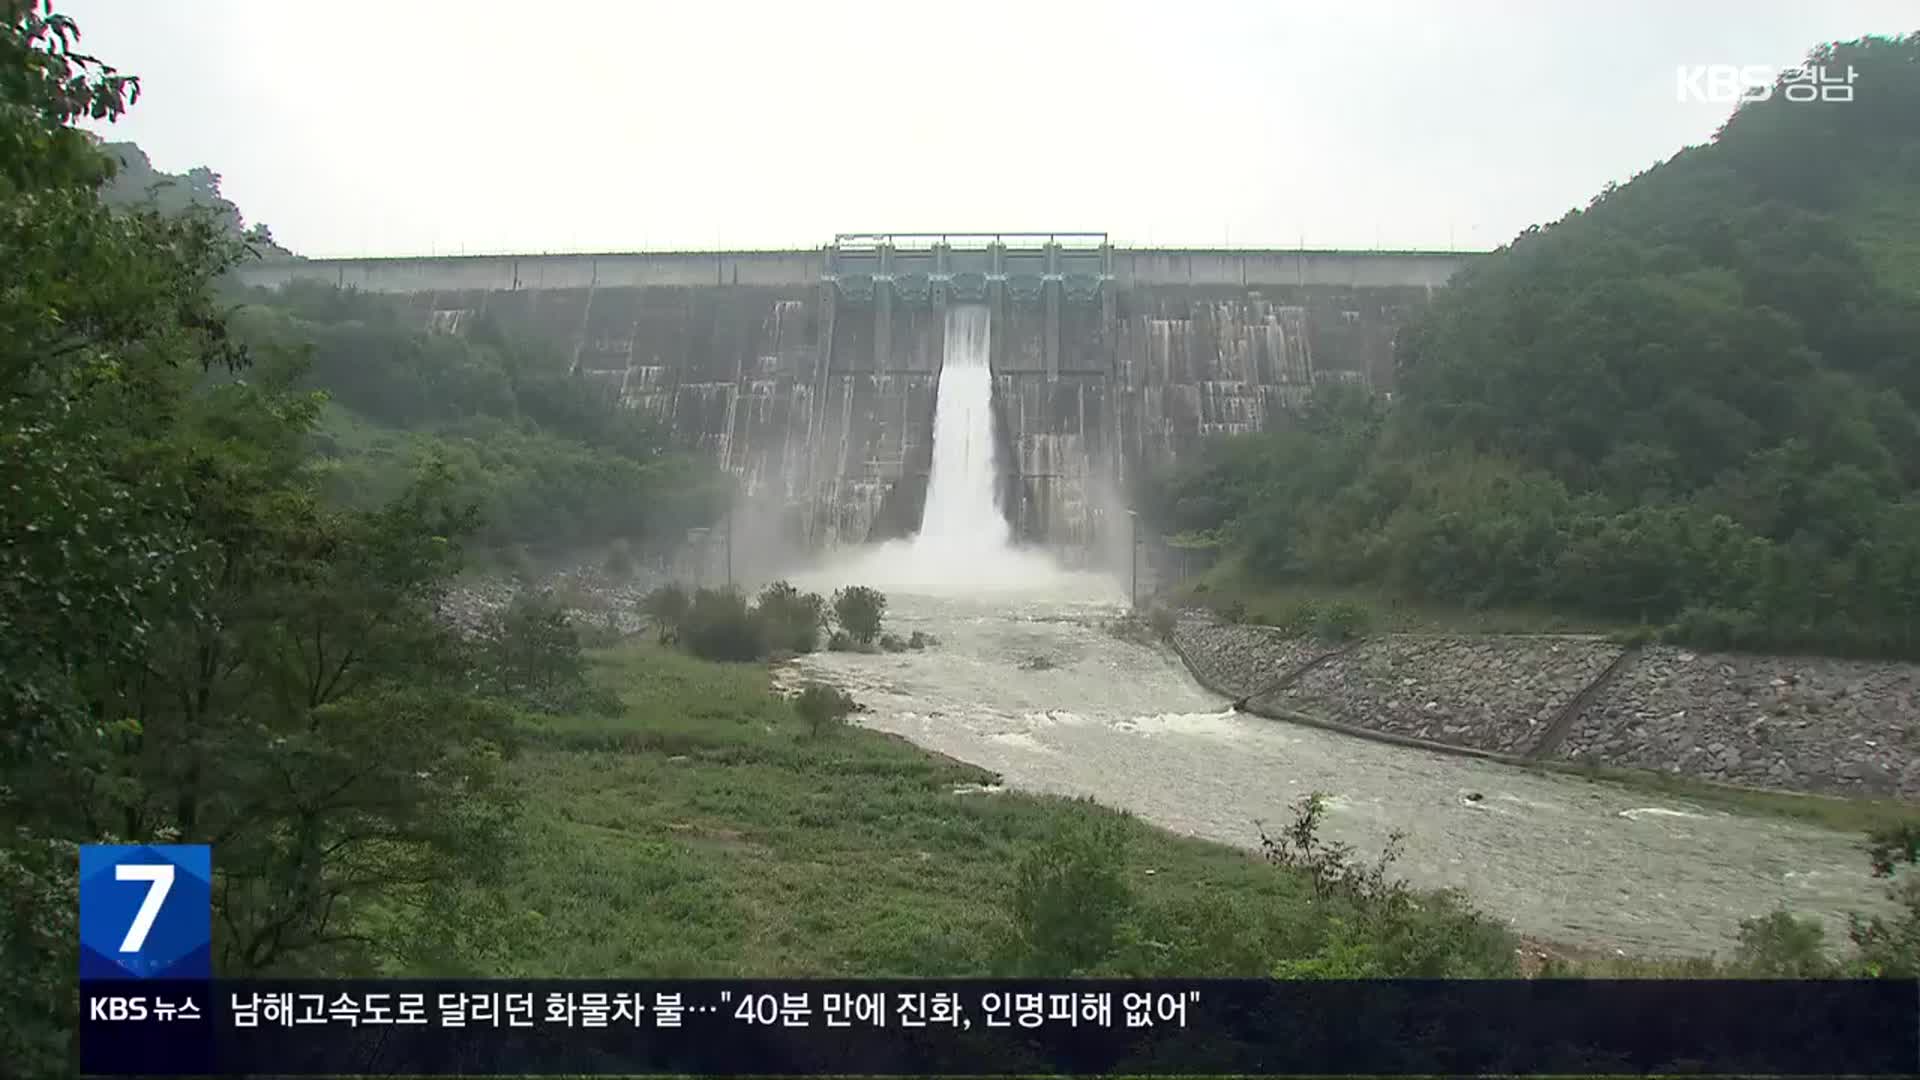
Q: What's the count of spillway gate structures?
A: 5